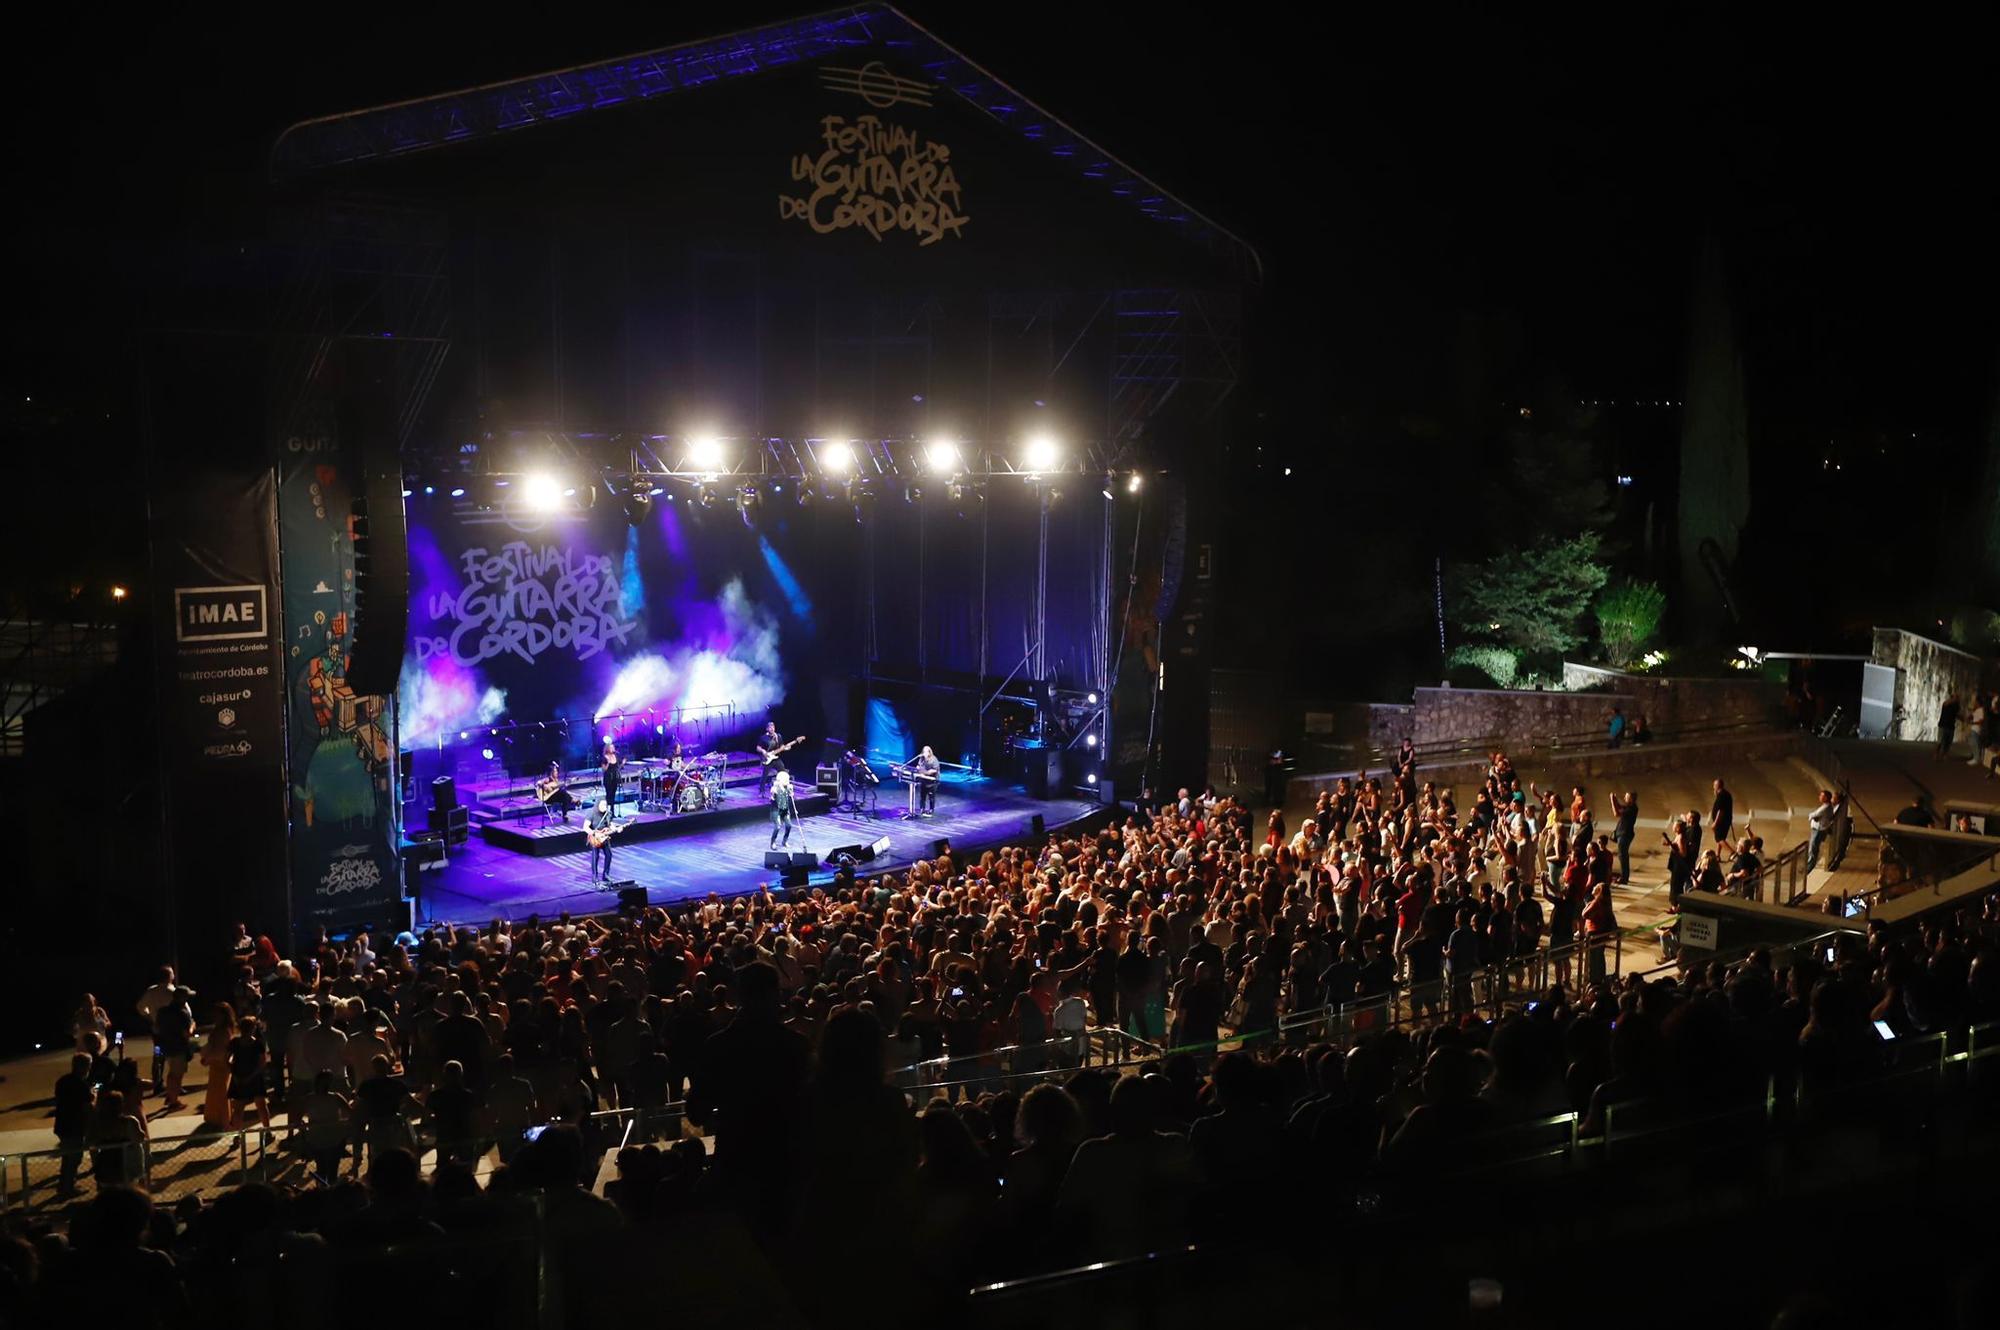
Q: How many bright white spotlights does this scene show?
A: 5